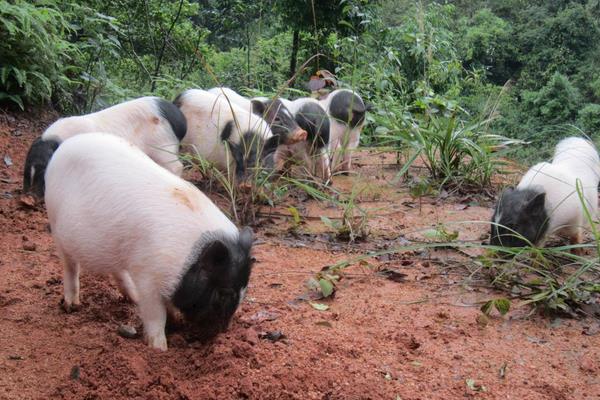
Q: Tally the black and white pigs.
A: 7